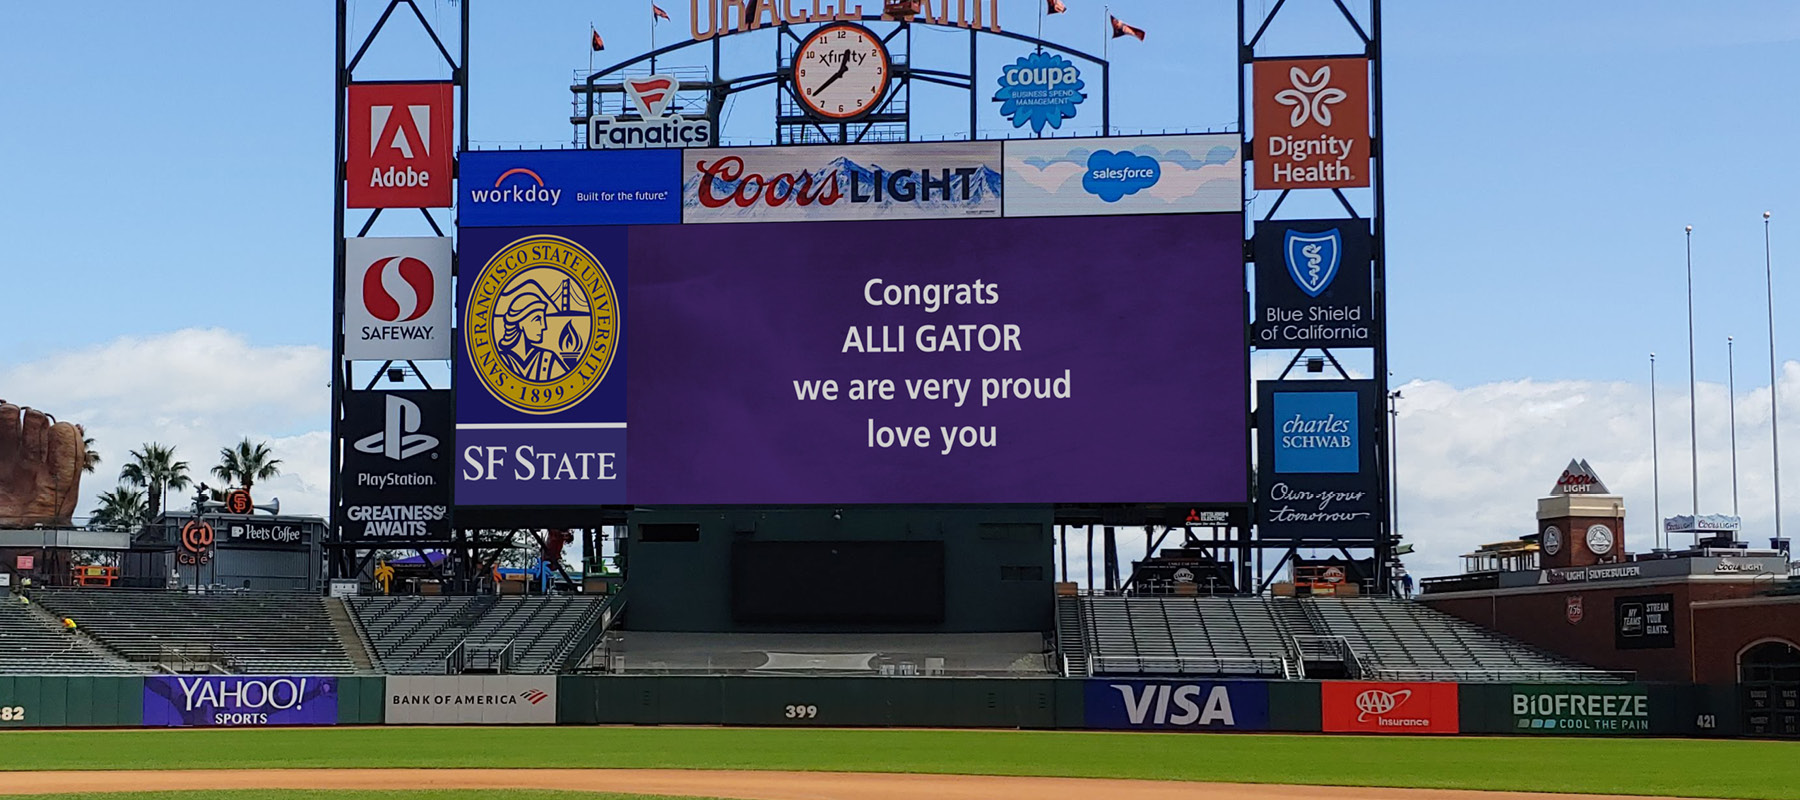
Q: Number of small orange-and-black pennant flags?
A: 4